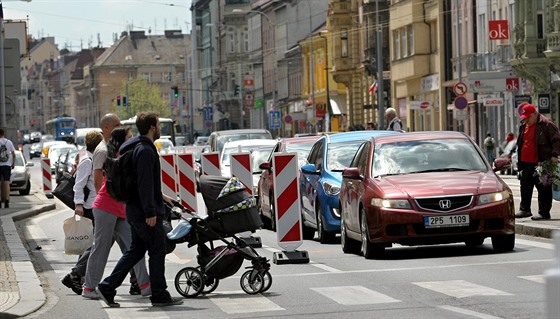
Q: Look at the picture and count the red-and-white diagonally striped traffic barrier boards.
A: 6